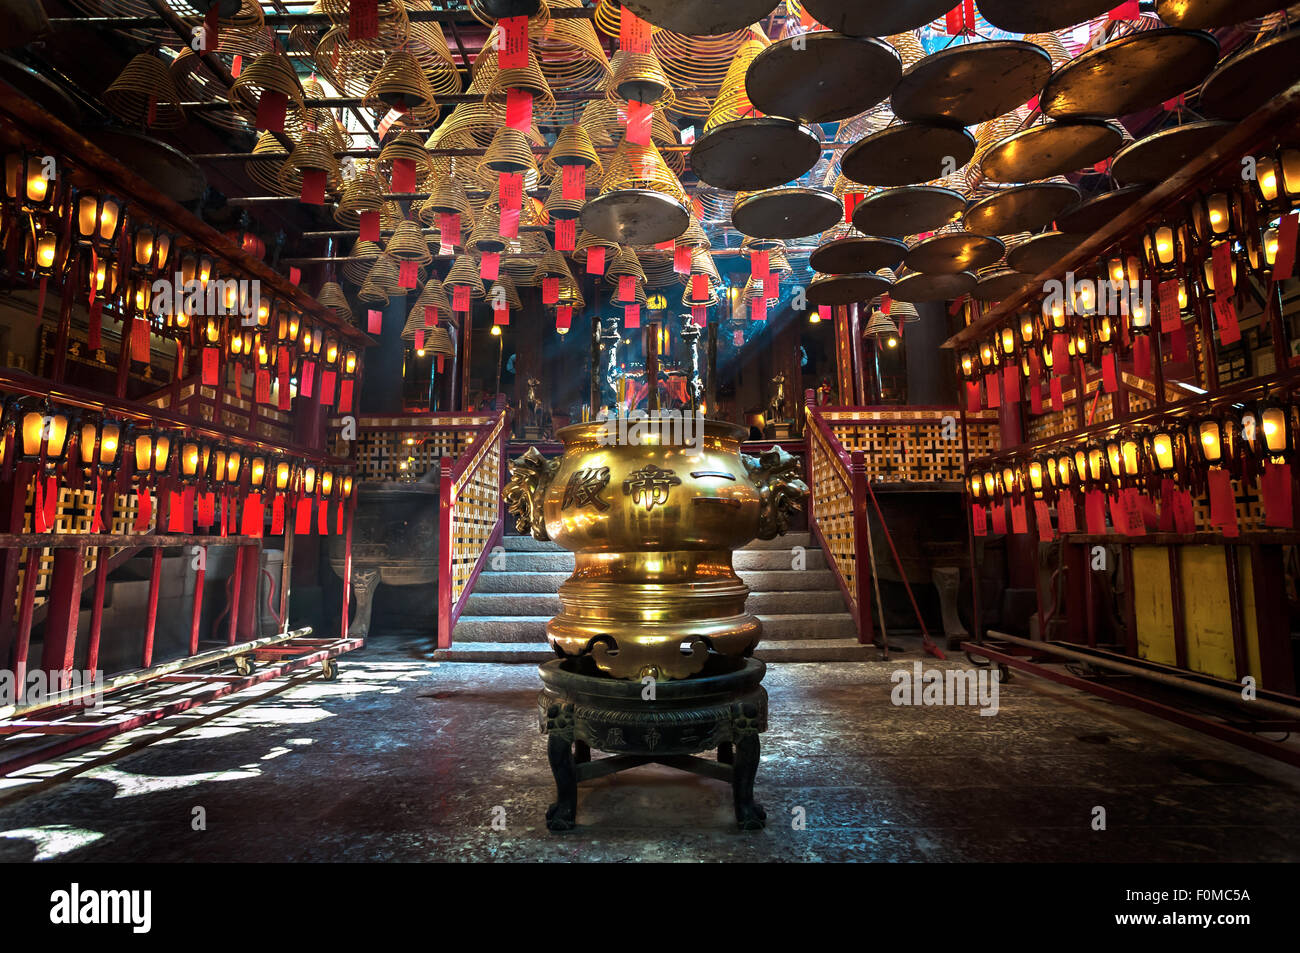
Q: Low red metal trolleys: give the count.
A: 2